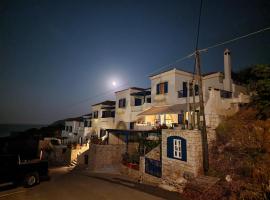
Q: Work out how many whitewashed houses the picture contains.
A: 4